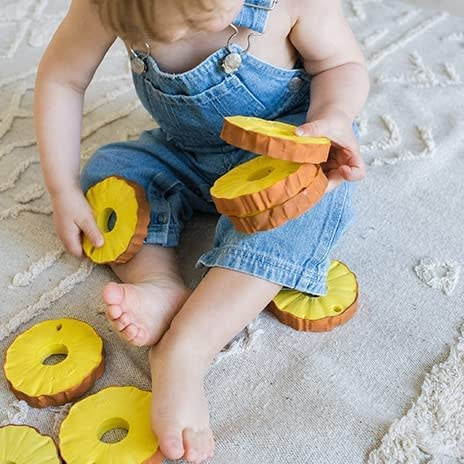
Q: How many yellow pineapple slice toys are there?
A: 8